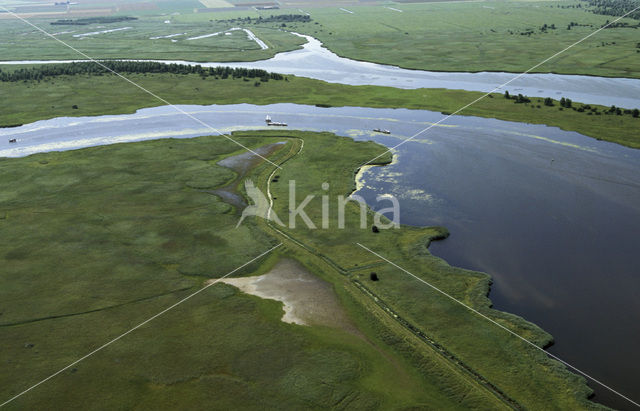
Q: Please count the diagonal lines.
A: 4